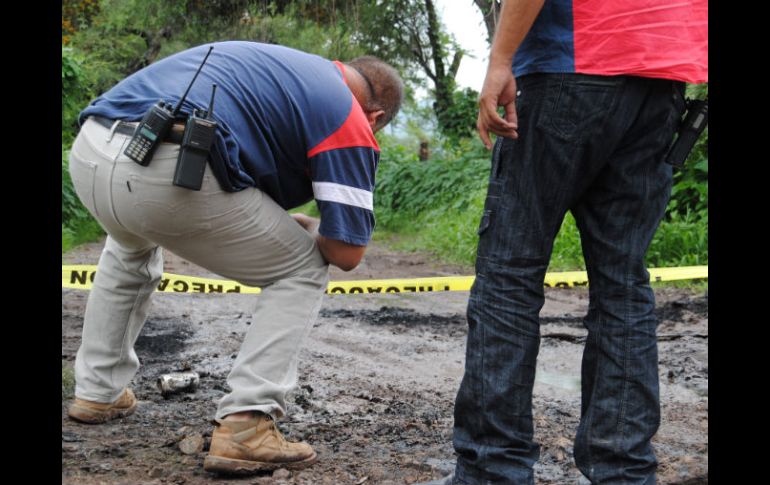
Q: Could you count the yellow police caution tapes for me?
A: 1